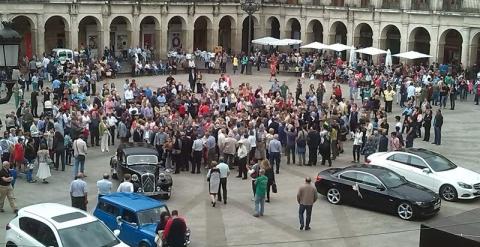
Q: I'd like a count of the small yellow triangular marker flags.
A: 0